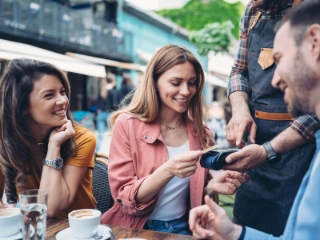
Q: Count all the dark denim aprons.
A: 1